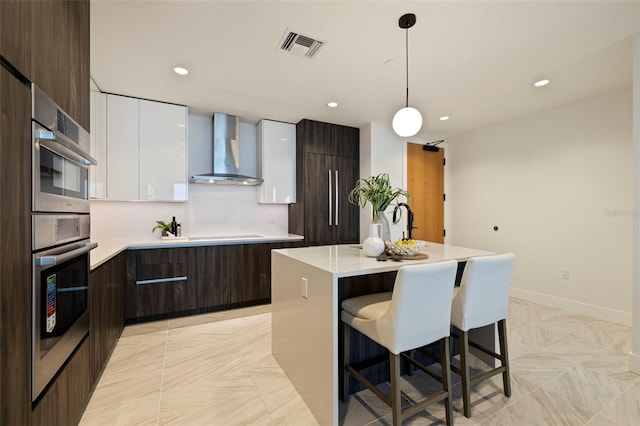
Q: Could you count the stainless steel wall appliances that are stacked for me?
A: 2